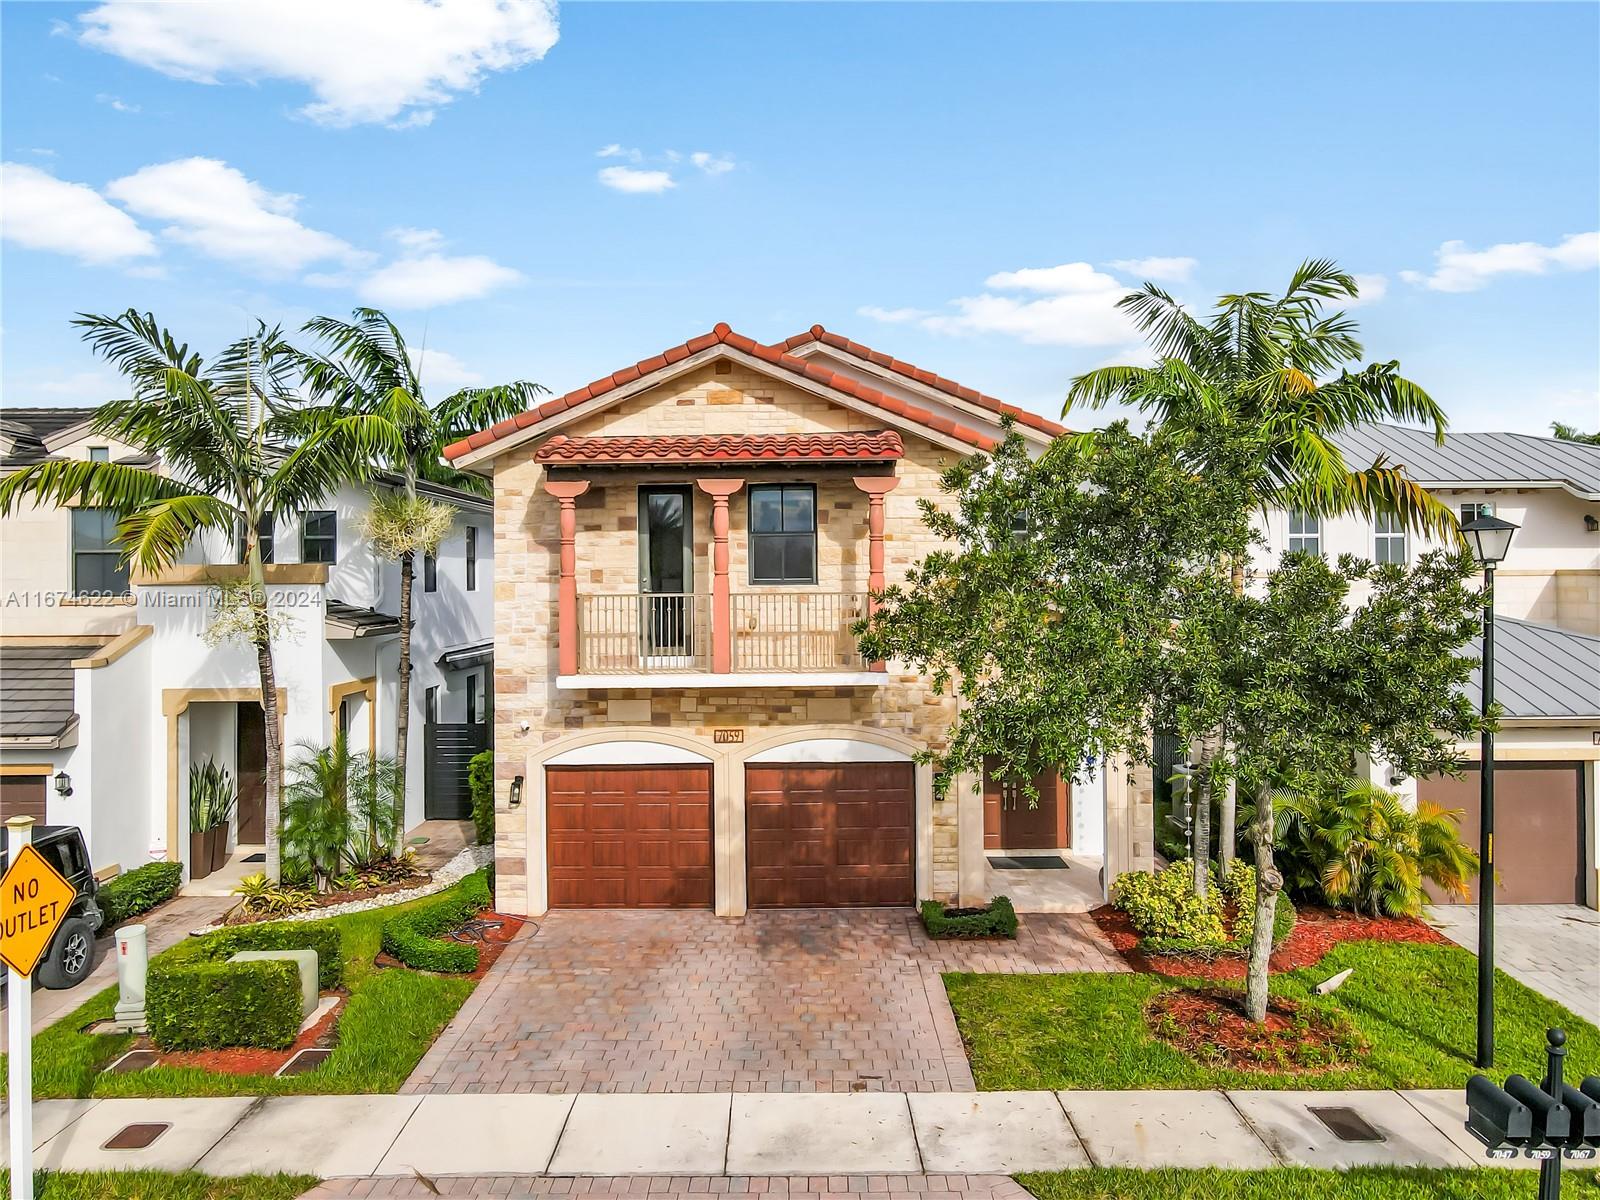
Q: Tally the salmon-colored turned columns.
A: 3